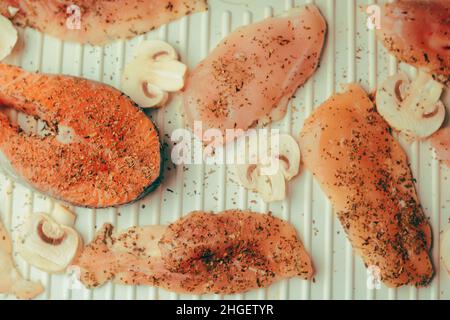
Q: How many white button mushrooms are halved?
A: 4